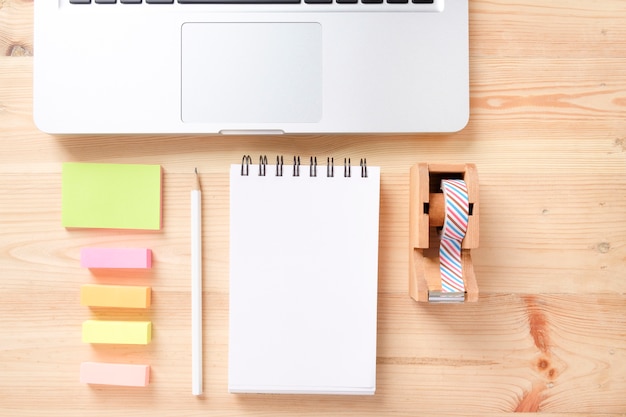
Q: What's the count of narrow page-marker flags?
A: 4